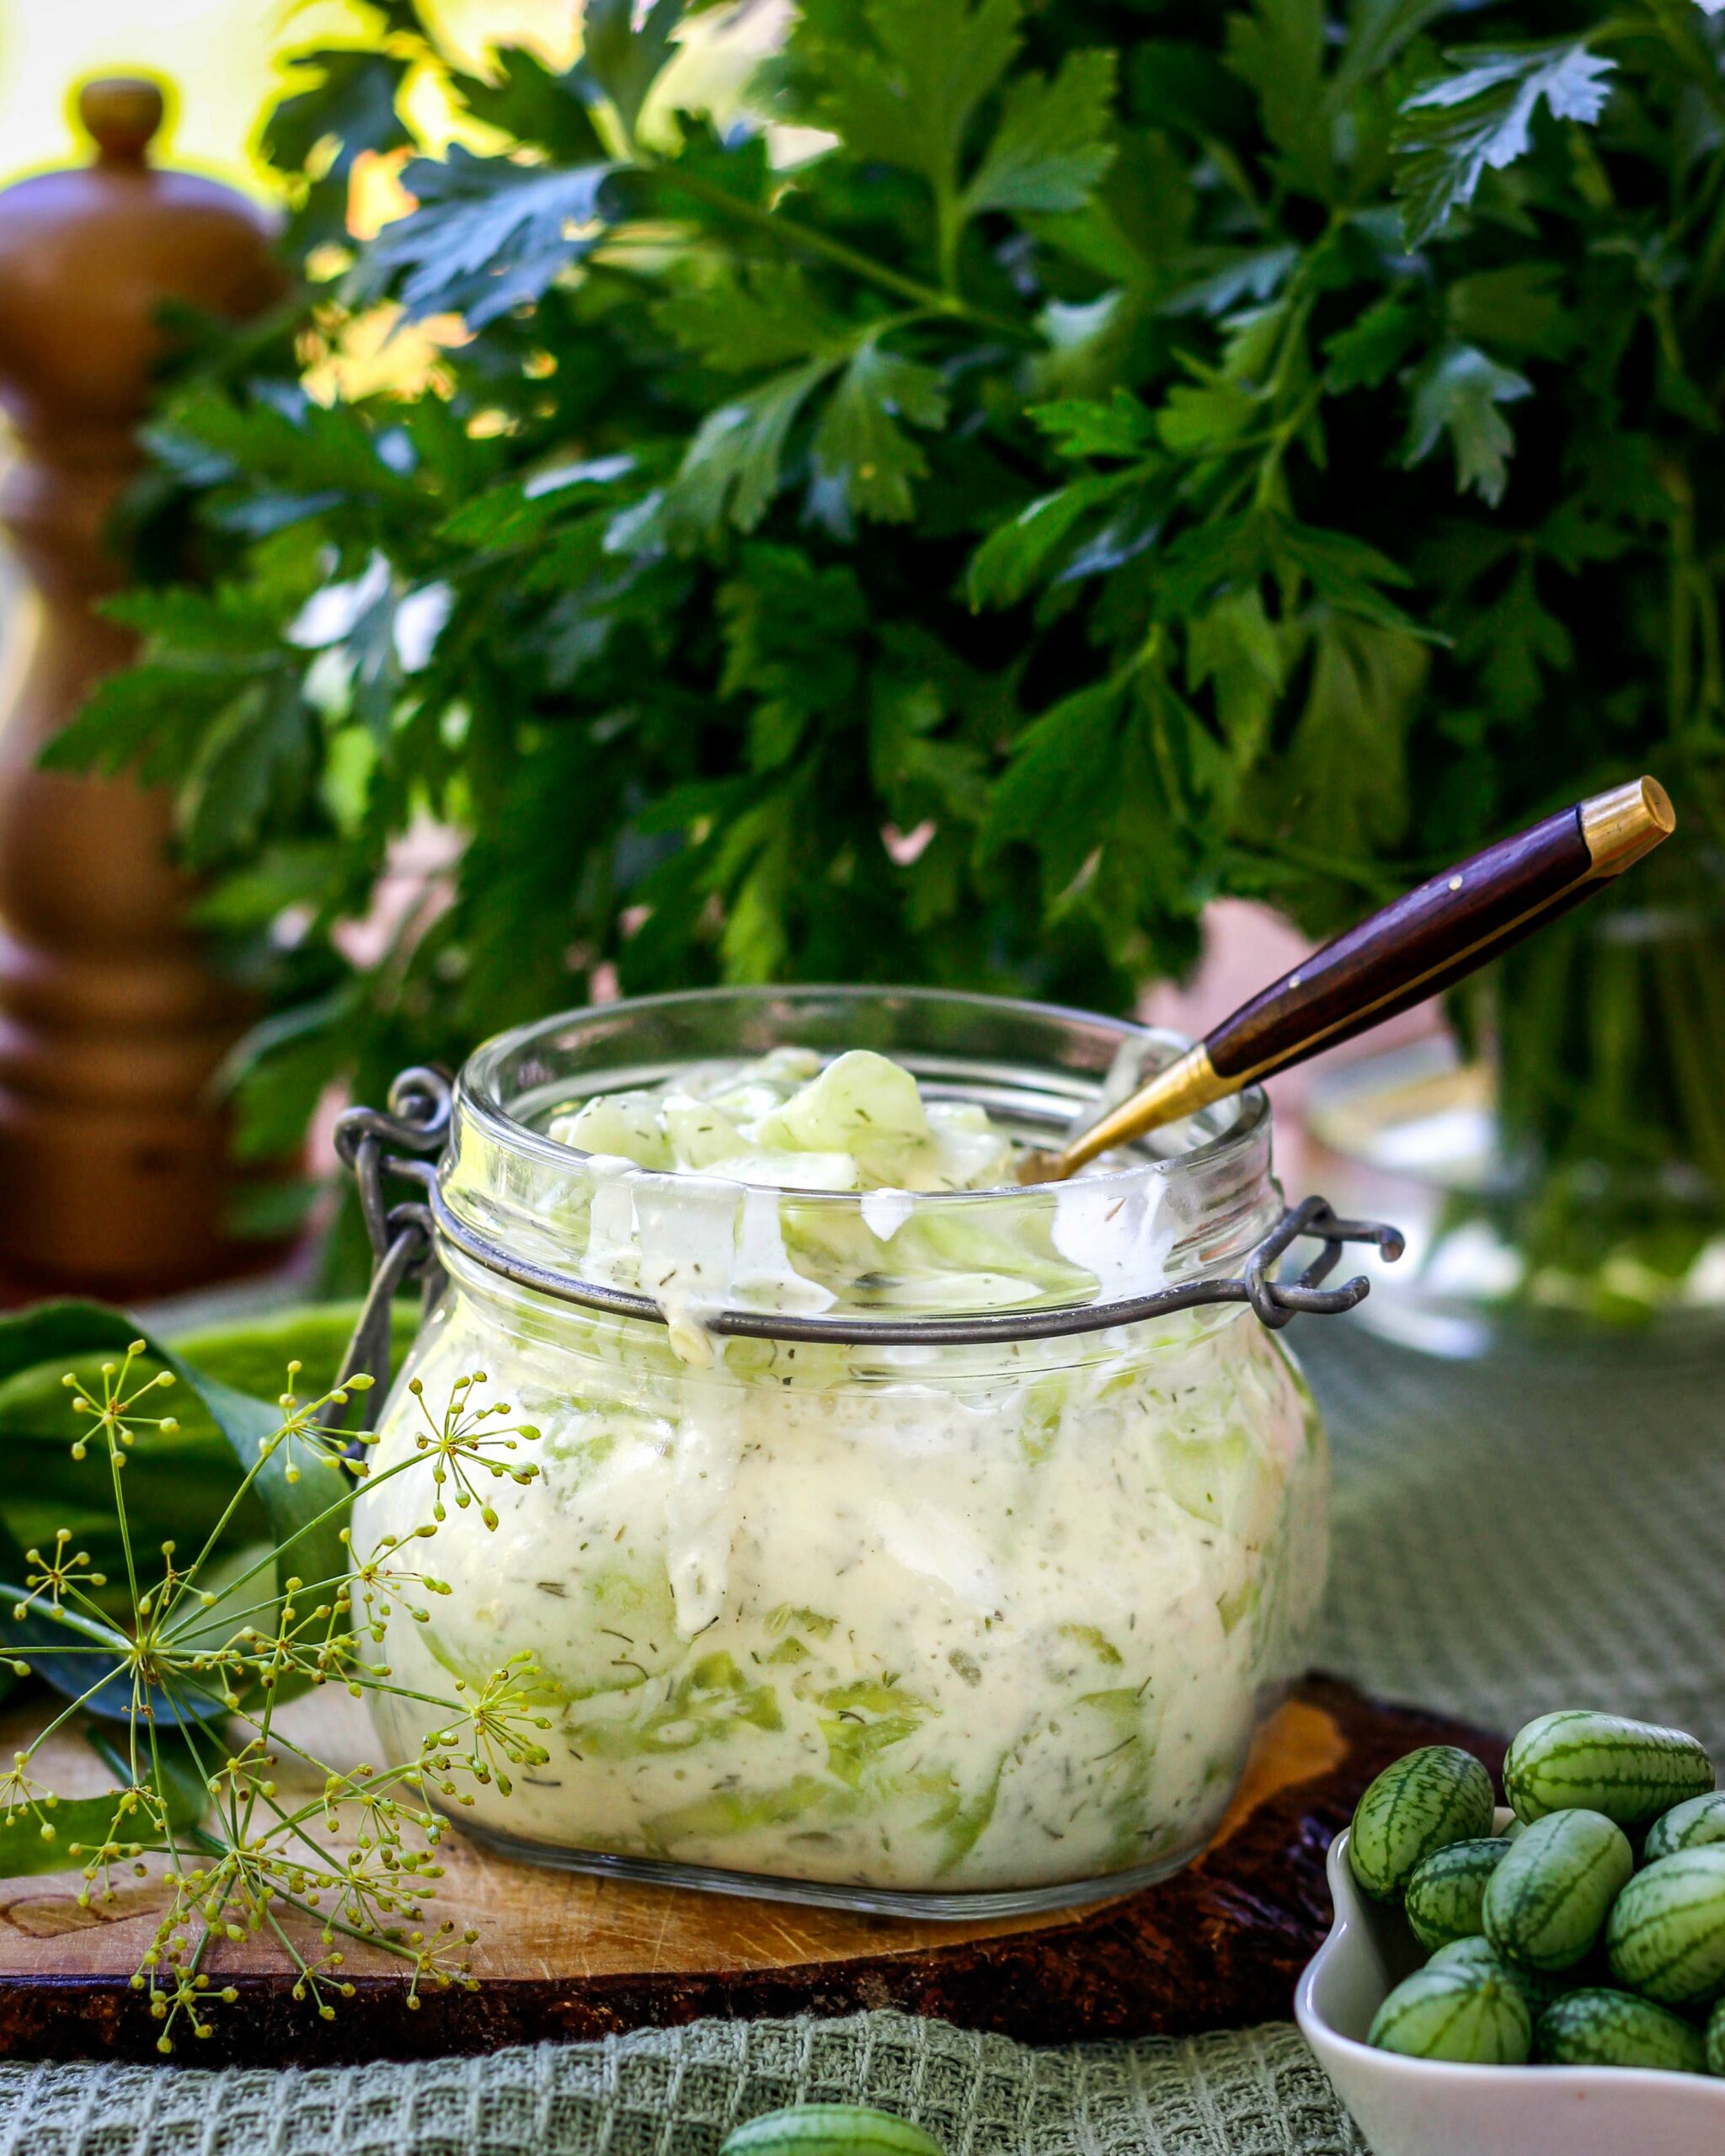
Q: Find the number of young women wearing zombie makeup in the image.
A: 0